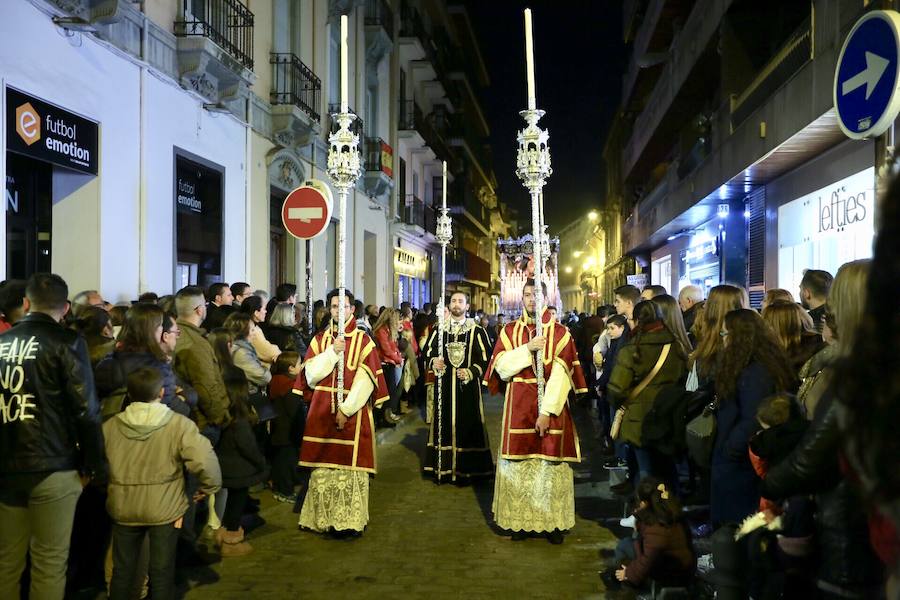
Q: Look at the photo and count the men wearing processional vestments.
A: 3